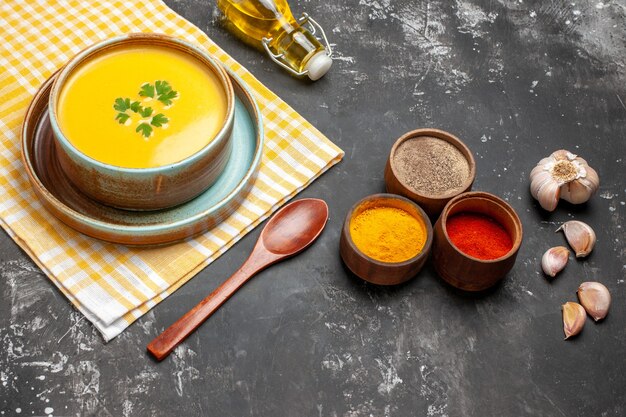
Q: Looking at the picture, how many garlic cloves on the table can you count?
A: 4